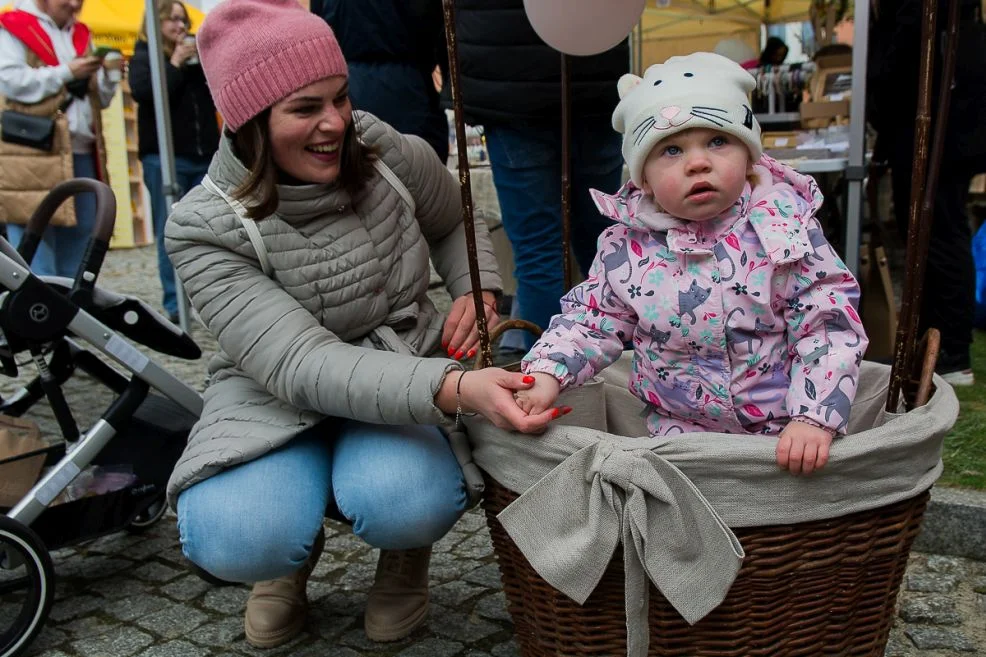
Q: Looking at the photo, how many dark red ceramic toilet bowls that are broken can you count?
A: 0